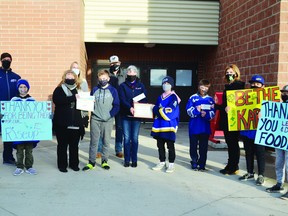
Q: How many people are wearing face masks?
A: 12